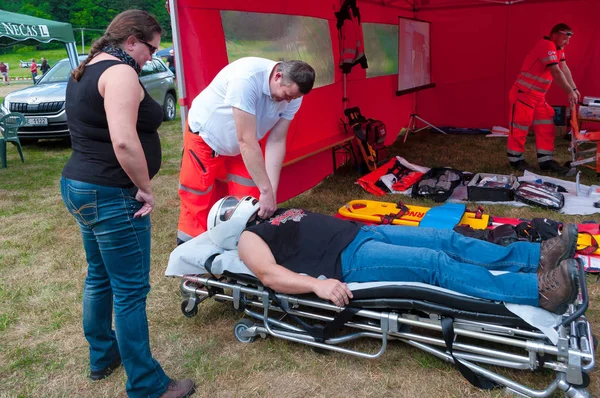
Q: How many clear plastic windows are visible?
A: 2